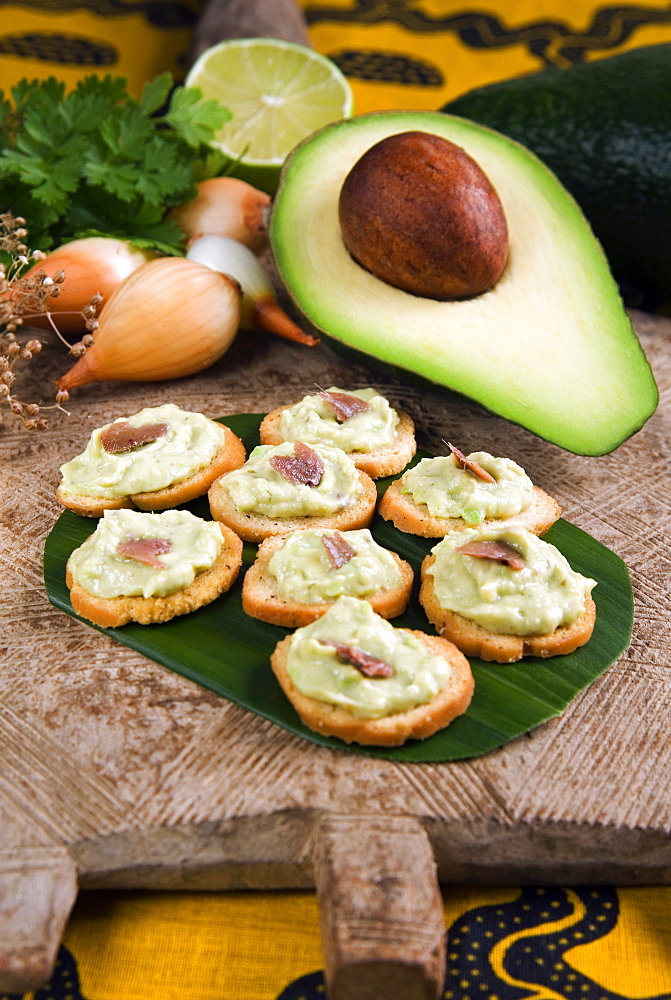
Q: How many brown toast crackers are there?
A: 8